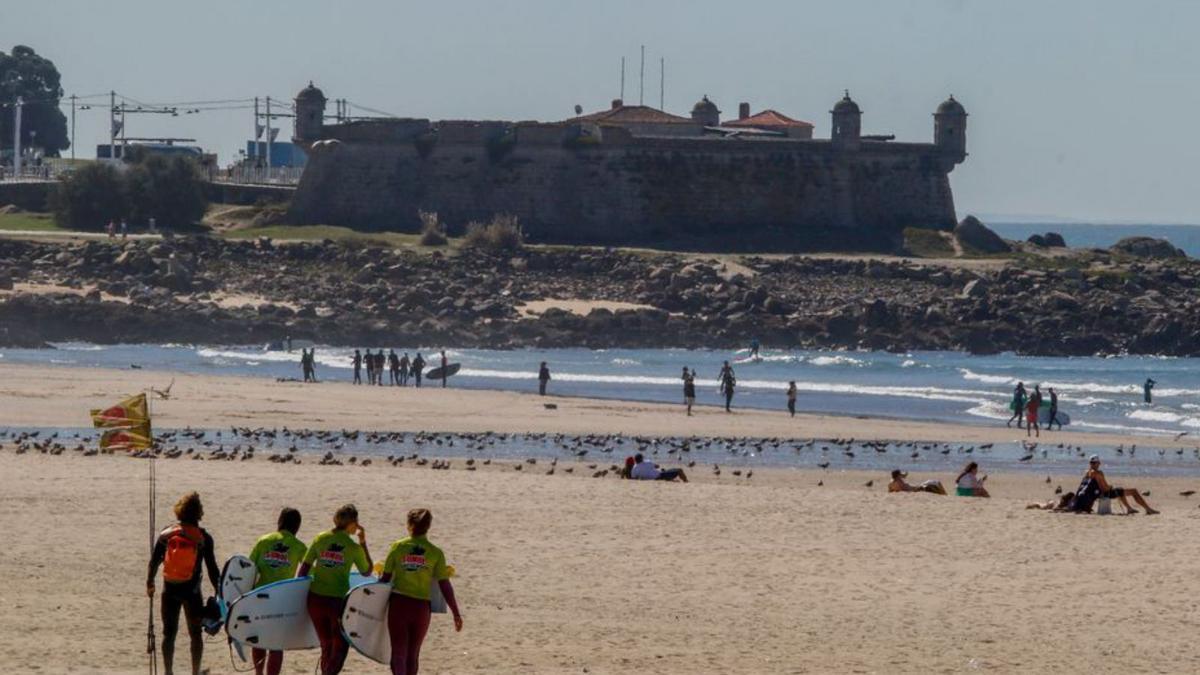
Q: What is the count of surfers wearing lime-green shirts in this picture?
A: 3